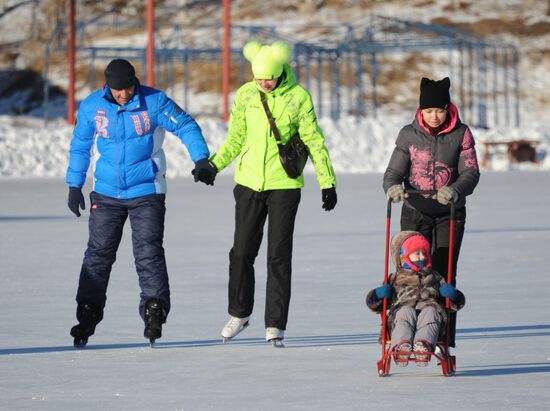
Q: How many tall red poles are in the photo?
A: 3